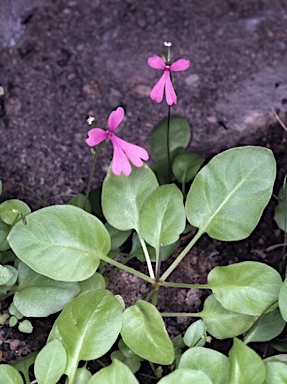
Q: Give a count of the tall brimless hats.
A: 0